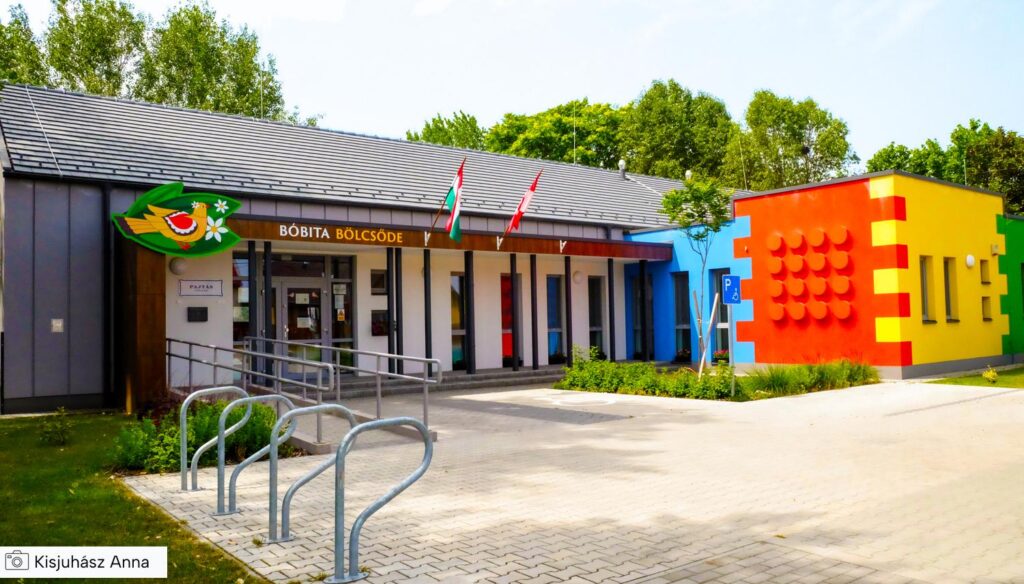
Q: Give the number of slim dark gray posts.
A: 11